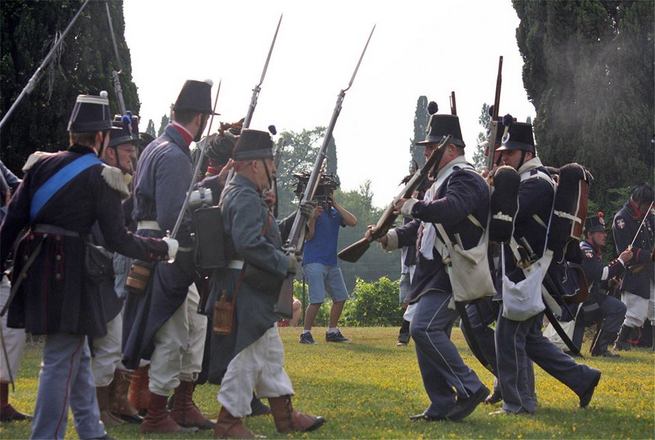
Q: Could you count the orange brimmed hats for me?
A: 0